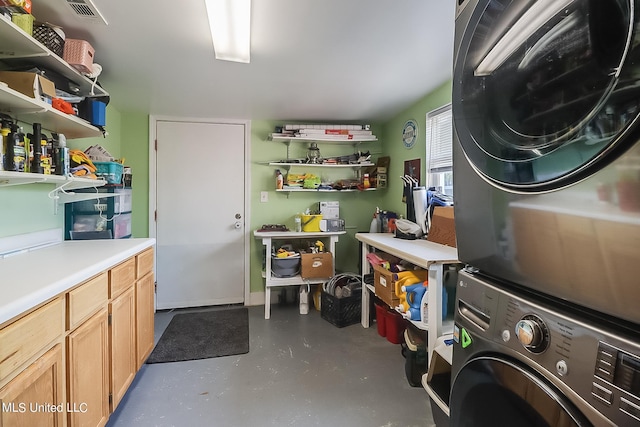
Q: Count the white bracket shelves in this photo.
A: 6